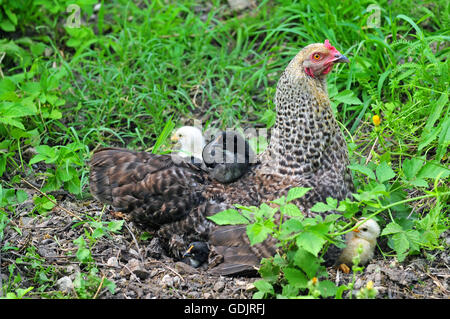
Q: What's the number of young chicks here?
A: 4